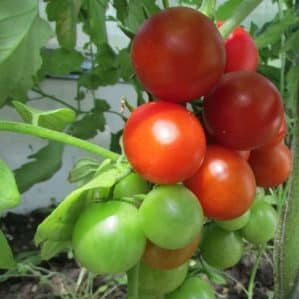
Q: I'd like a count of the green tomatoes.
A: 8